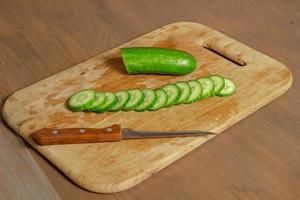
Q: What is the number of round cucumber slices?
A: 13